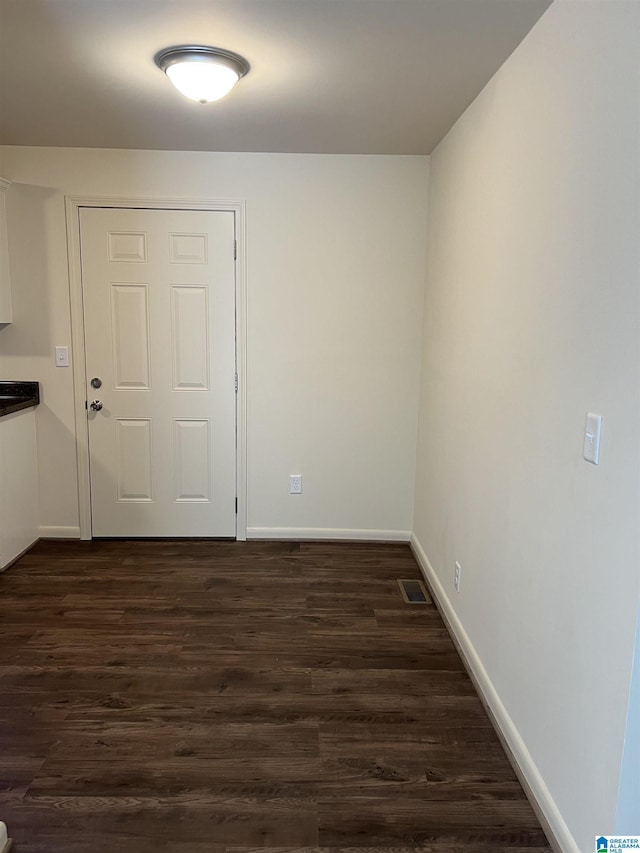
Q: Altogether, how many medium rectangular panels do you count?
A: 2